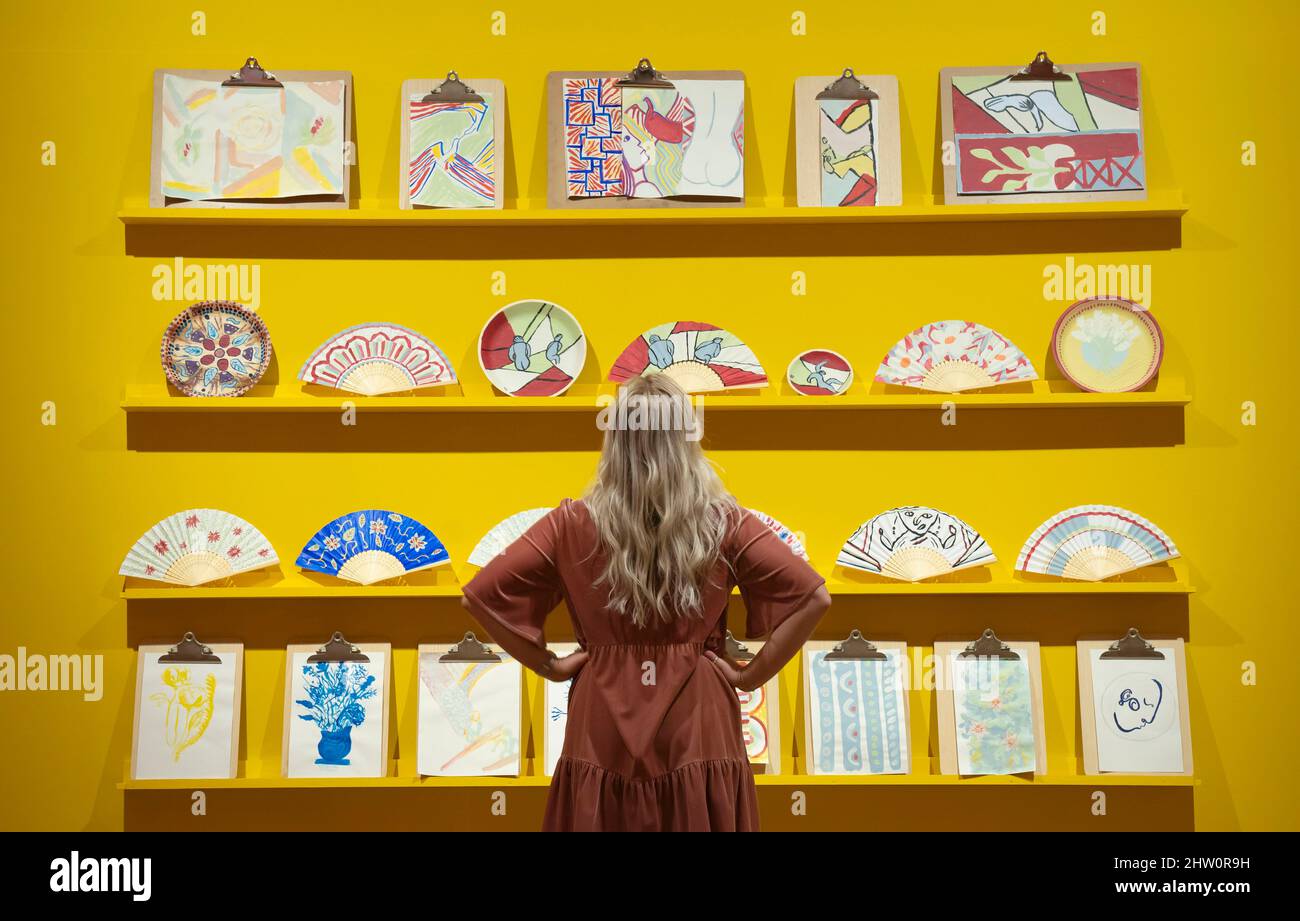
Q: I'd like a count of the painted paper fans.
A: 9